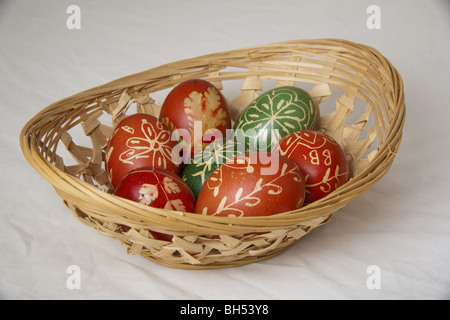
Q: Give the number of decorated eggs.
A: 7